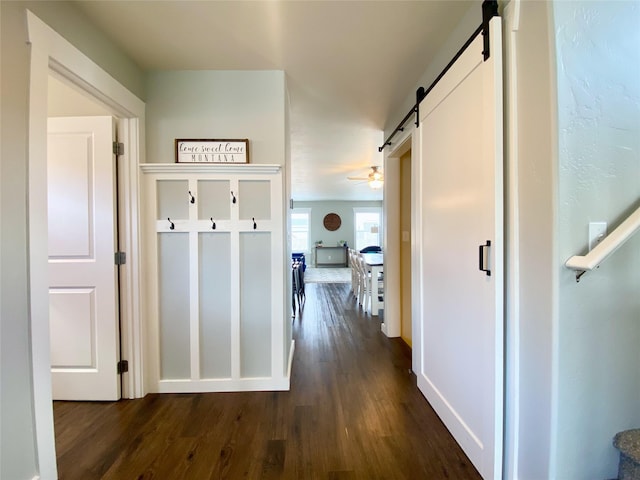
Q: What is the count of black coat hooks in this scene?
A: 5